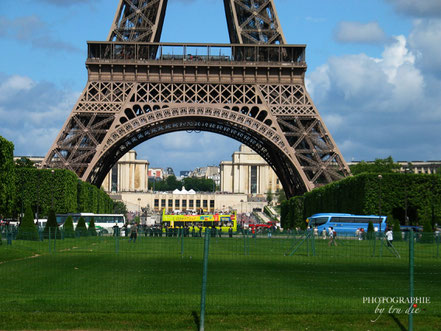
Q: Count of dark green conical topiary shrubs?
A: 8